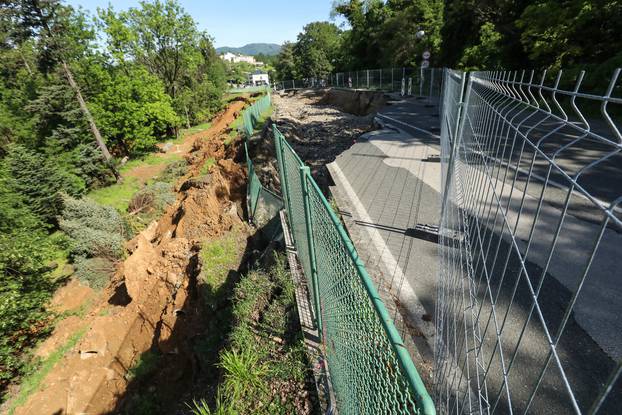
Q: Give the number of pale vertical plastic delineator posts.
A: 2